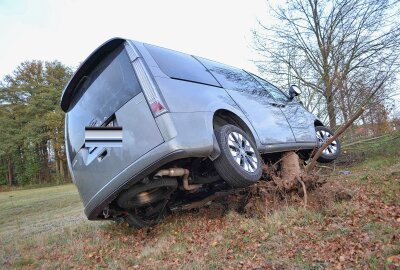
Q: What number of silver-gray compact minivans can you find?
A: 1